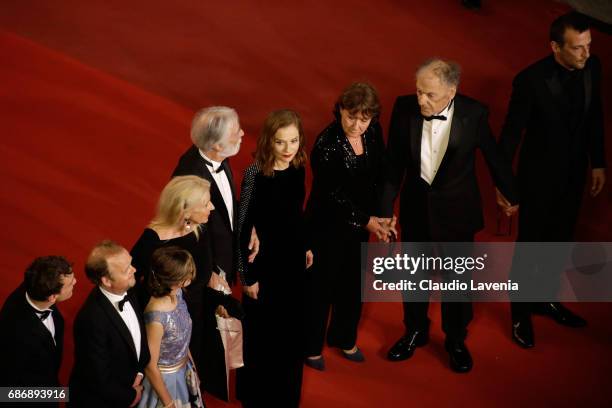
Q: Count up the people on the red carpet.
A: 9